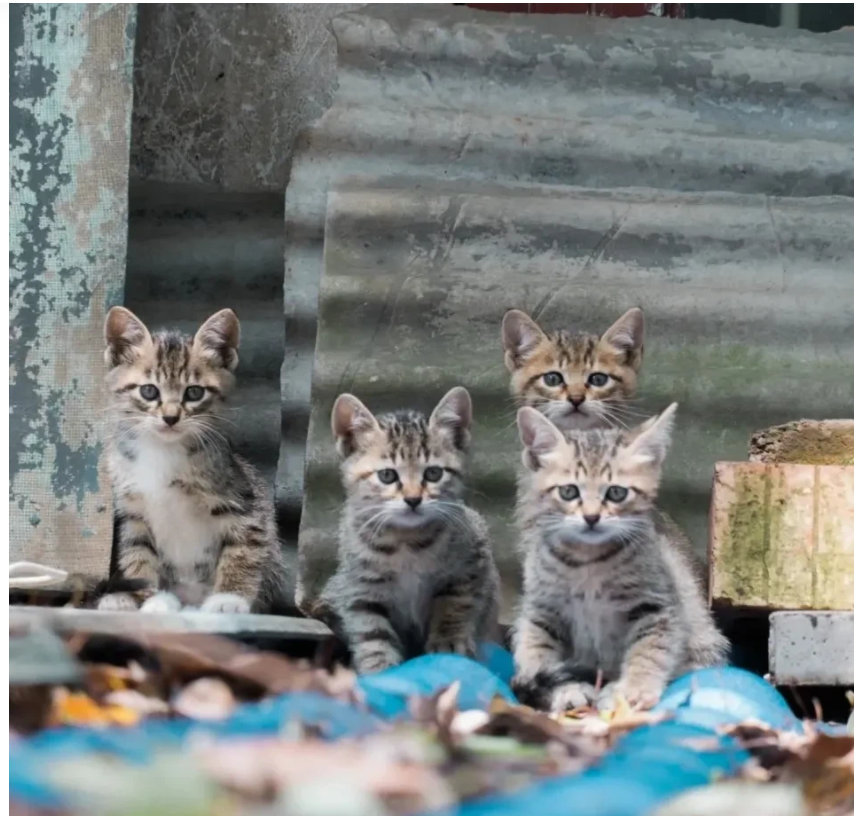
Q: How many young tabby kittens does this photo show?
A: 4